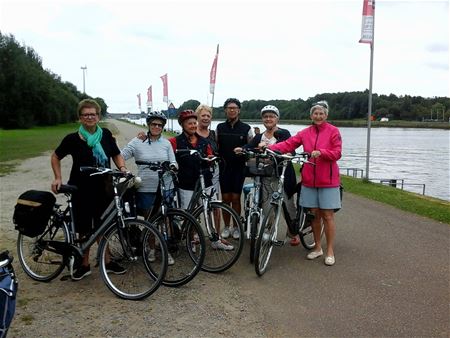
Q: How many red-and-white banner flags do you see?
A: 5